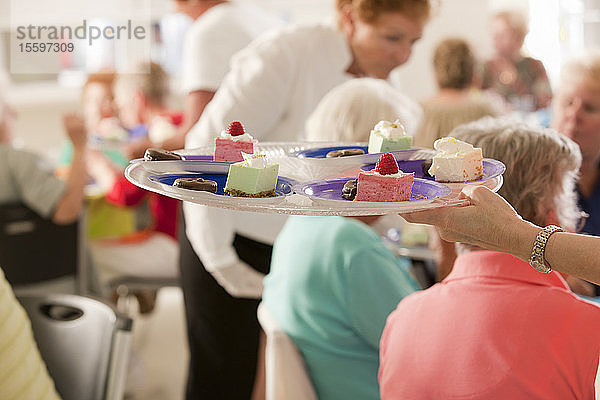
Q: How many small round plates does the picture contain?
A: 5